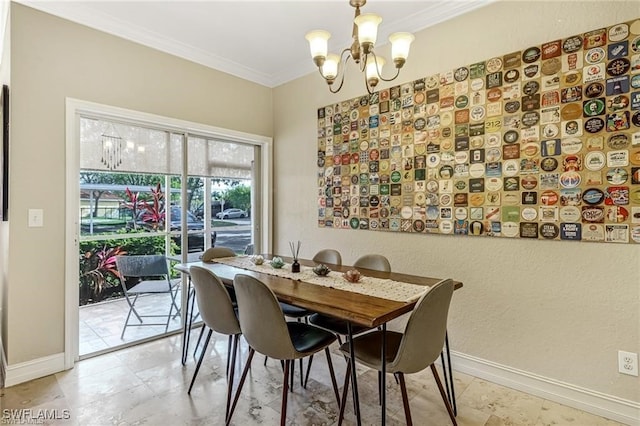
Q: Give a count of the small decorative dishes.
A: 4